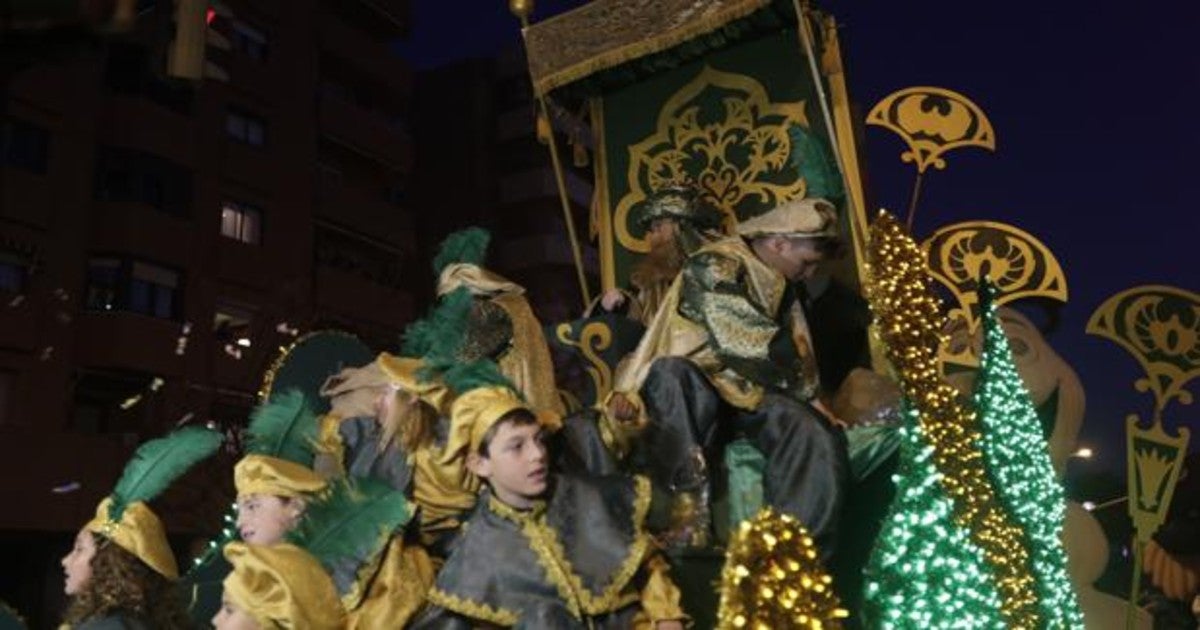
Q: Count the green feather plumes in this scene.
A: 7